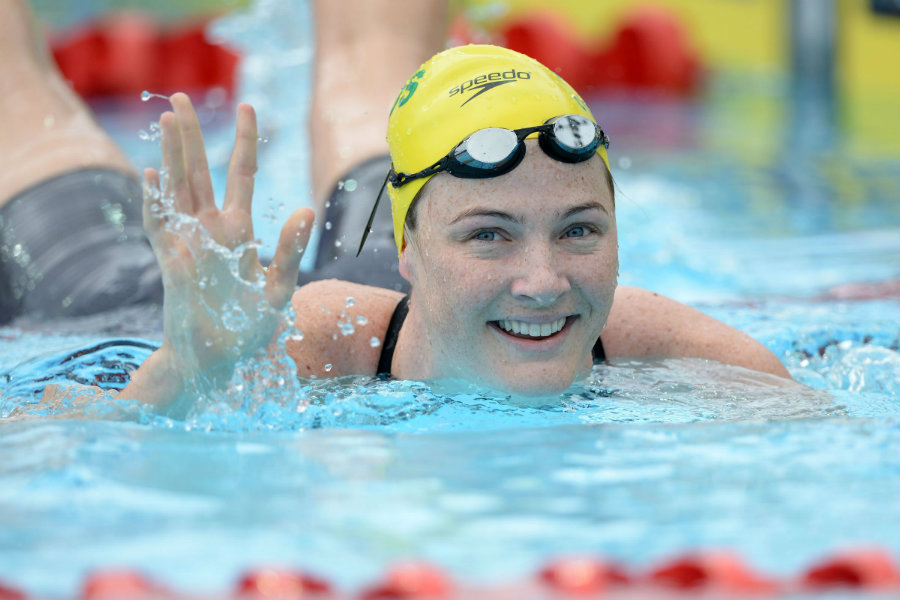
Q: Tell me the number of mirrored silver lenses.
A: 2